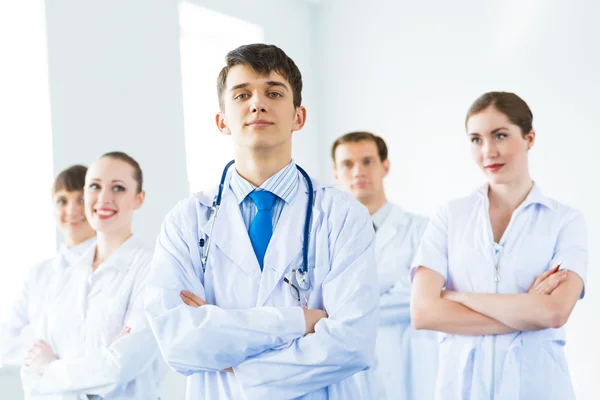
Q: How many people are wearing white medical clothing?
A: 5